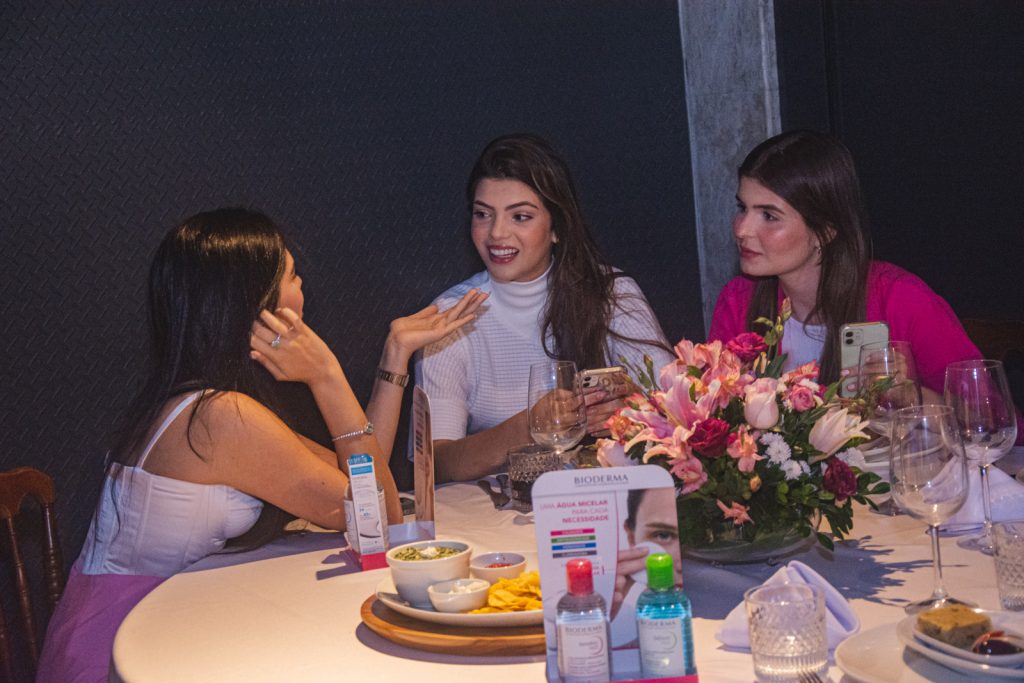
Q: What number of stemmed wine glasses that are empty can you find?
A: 4